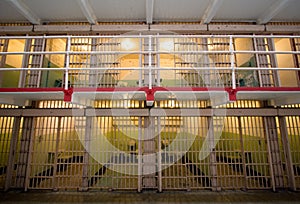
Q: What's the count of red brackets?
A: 3